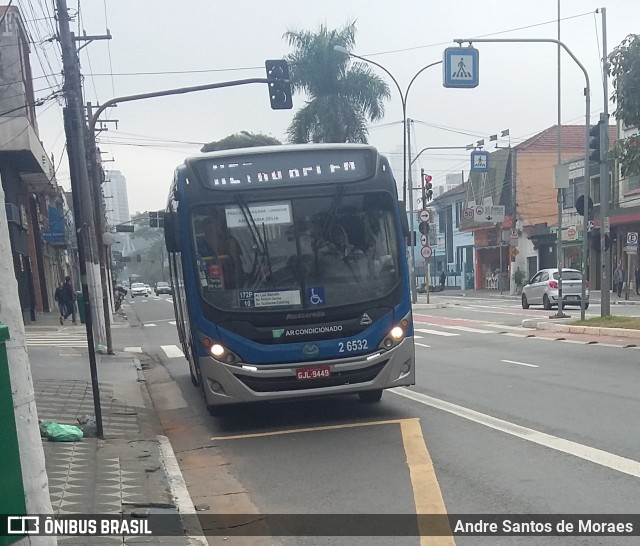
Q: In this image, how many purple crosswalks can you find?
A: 0